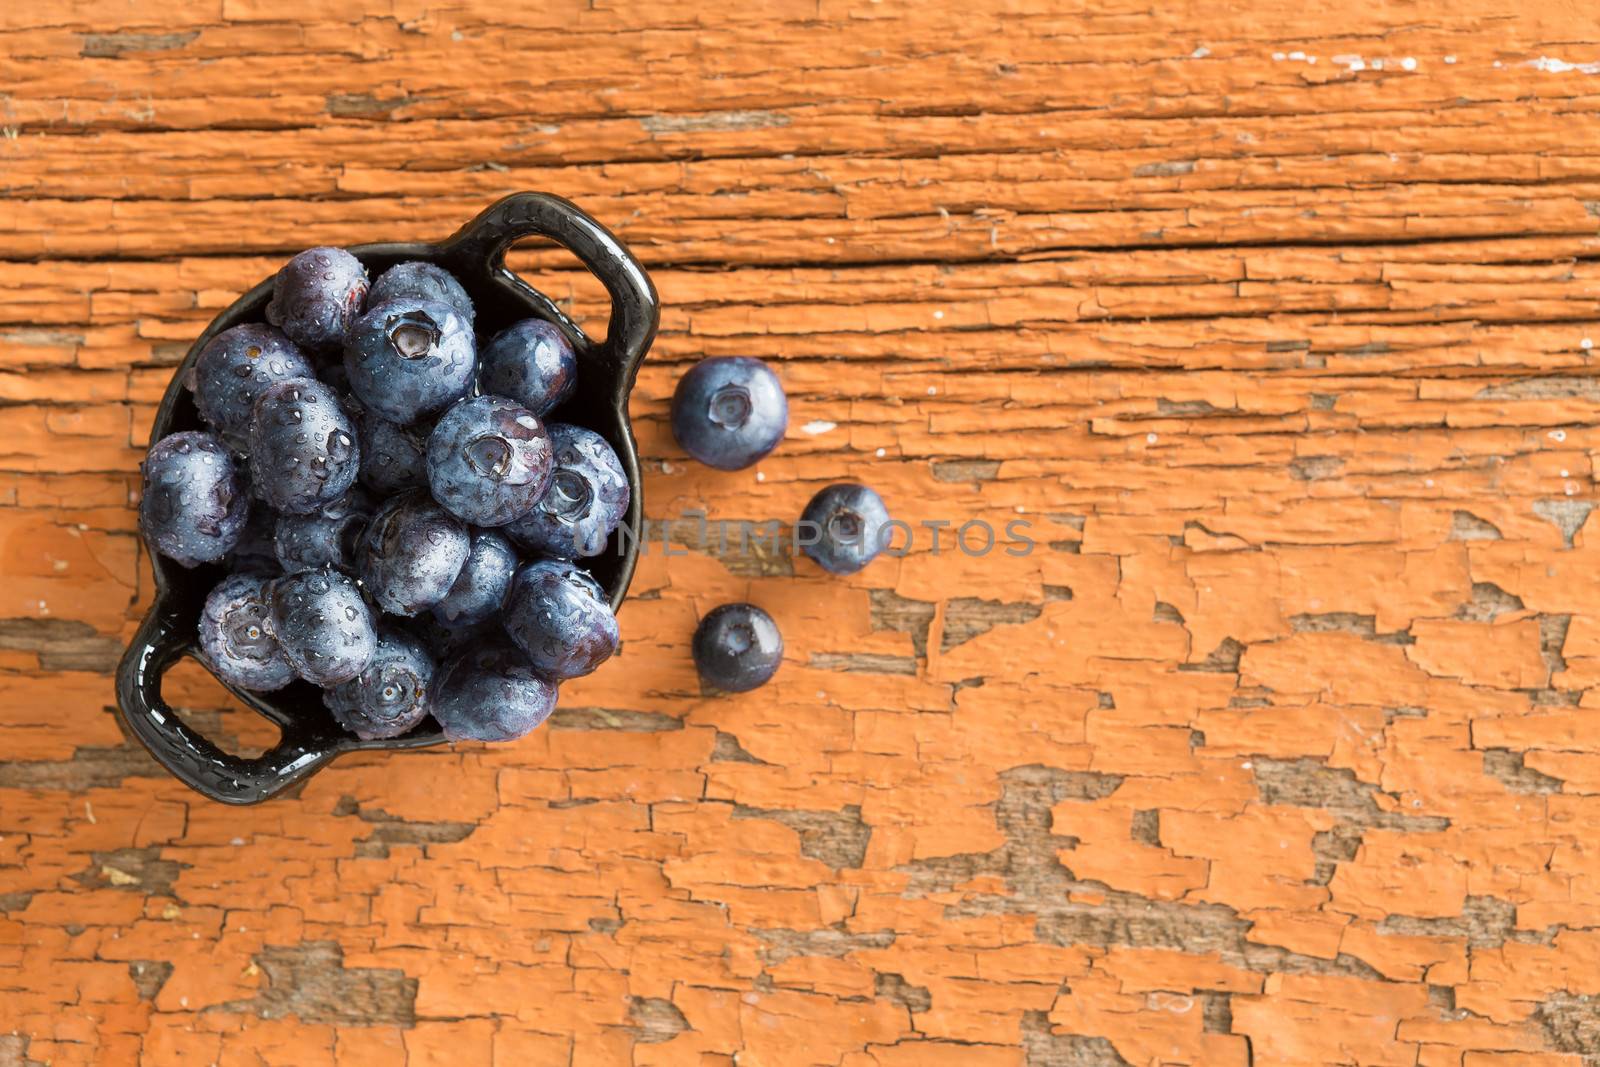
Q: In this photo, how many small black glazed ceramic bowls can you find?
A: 1